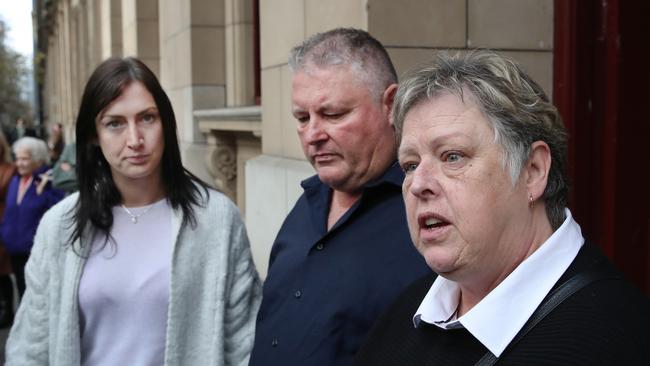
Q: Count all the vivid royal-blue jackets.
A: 1